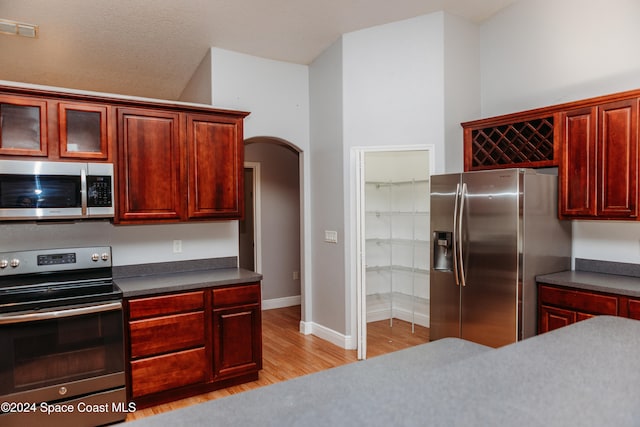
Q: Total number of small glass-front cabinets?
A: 2